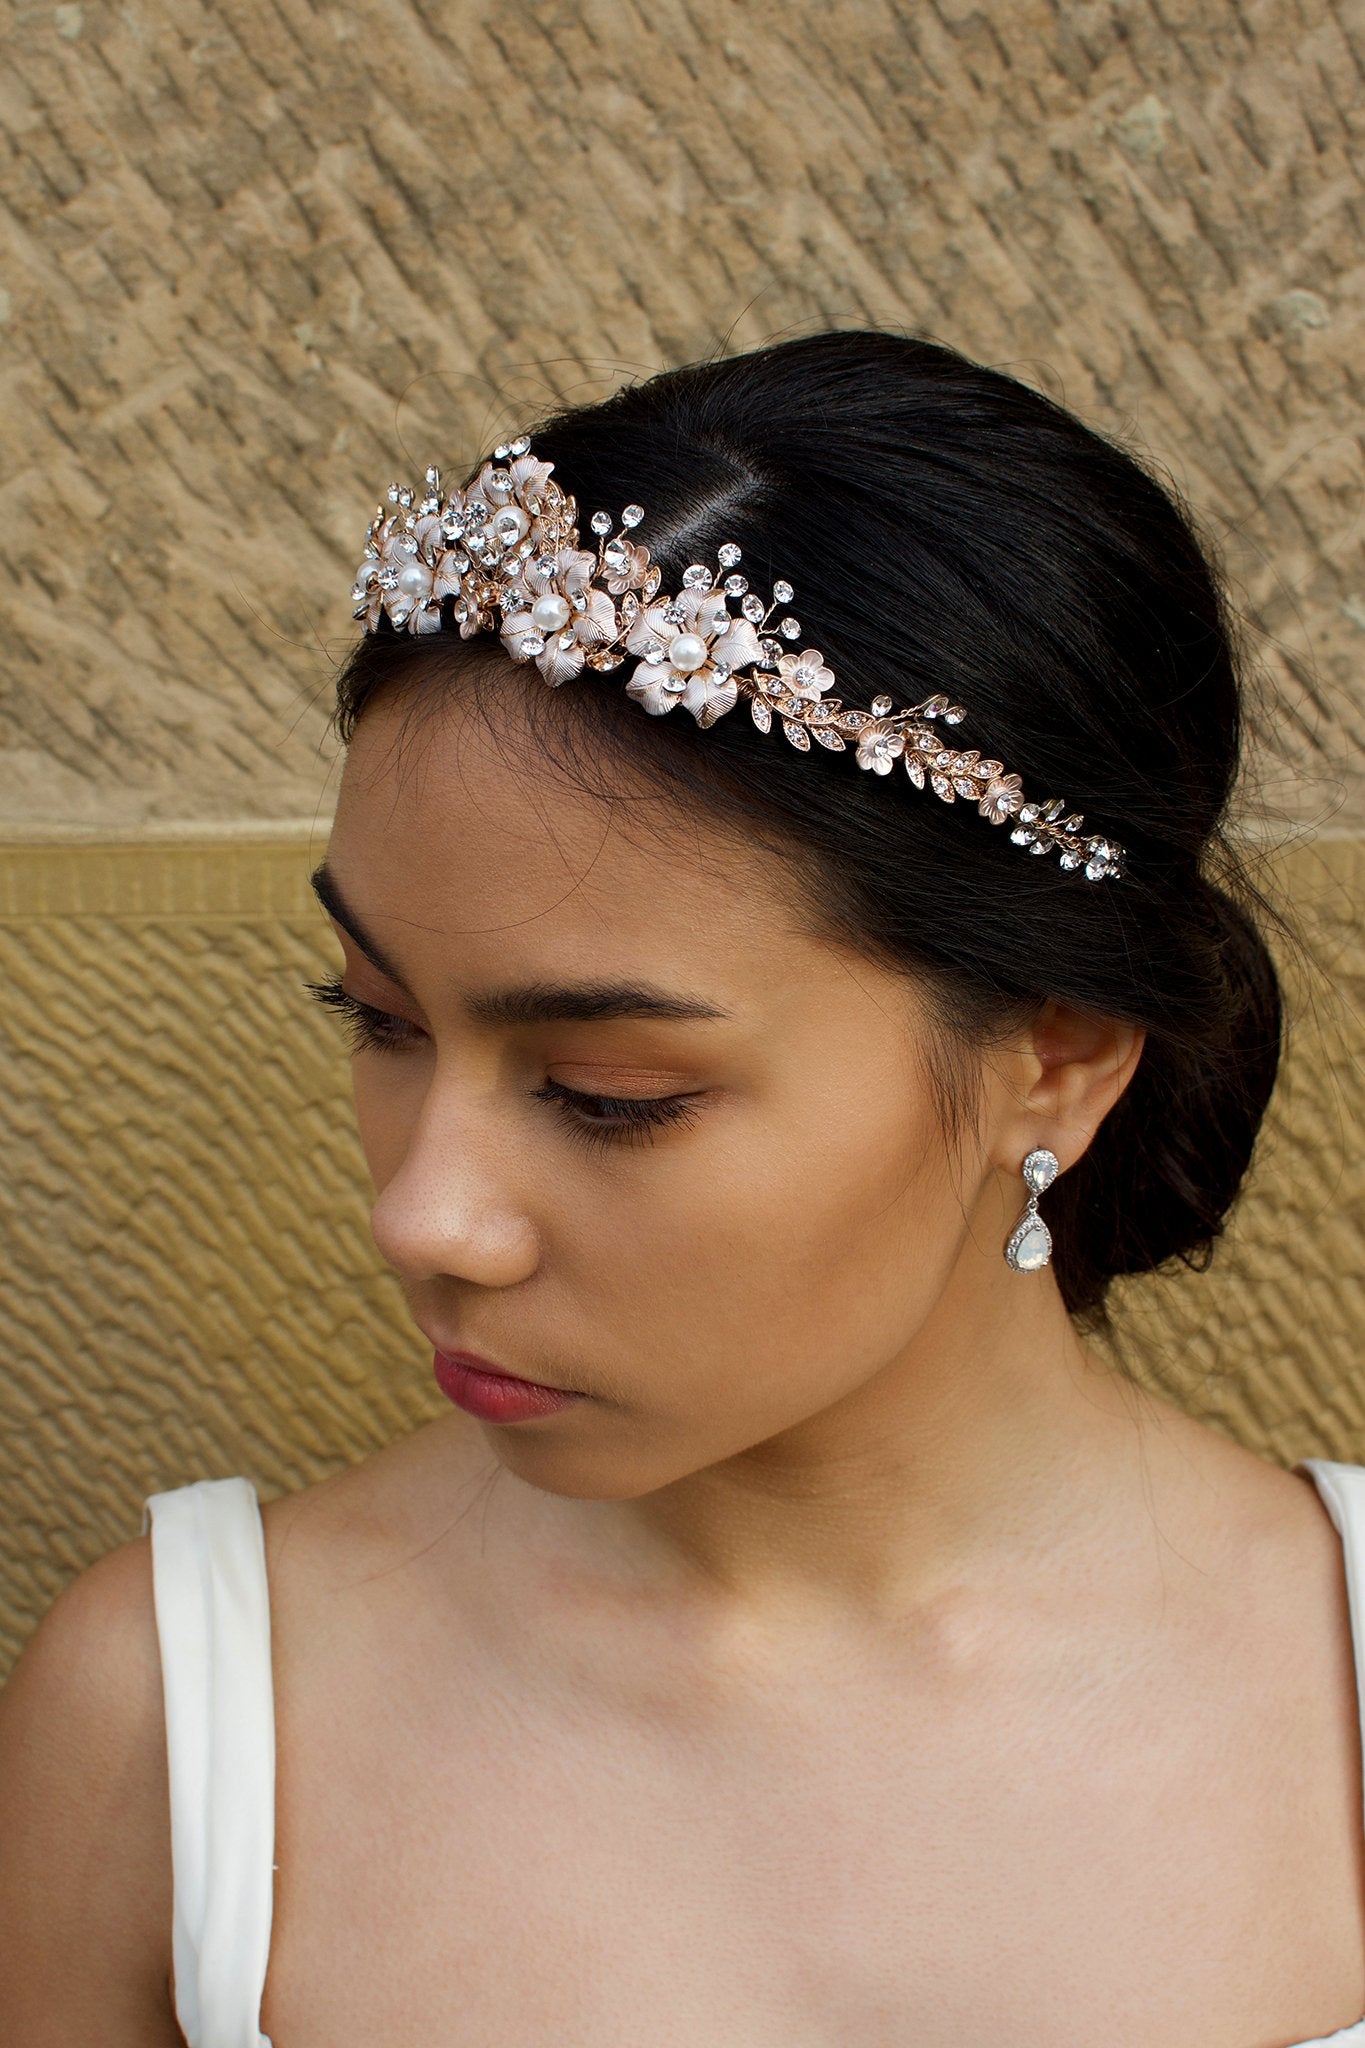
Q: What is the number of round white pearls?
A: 5